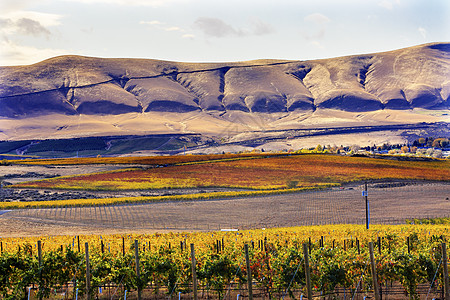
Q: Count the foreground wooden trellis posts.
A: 8